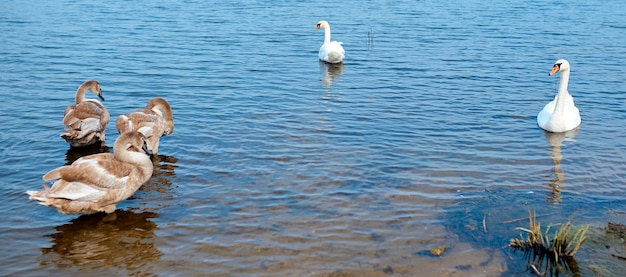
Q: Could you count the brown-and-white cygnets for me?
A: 3